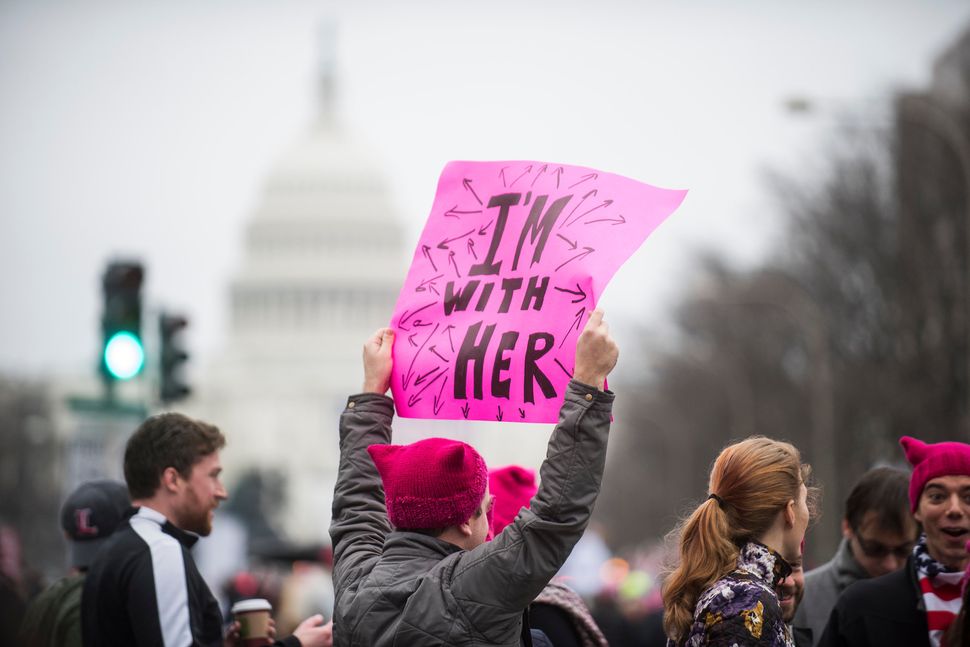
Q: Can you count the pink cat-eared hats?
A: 3